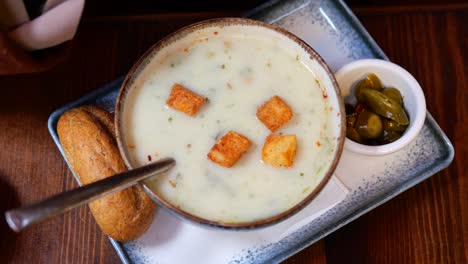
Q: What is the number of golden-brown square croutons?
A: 4